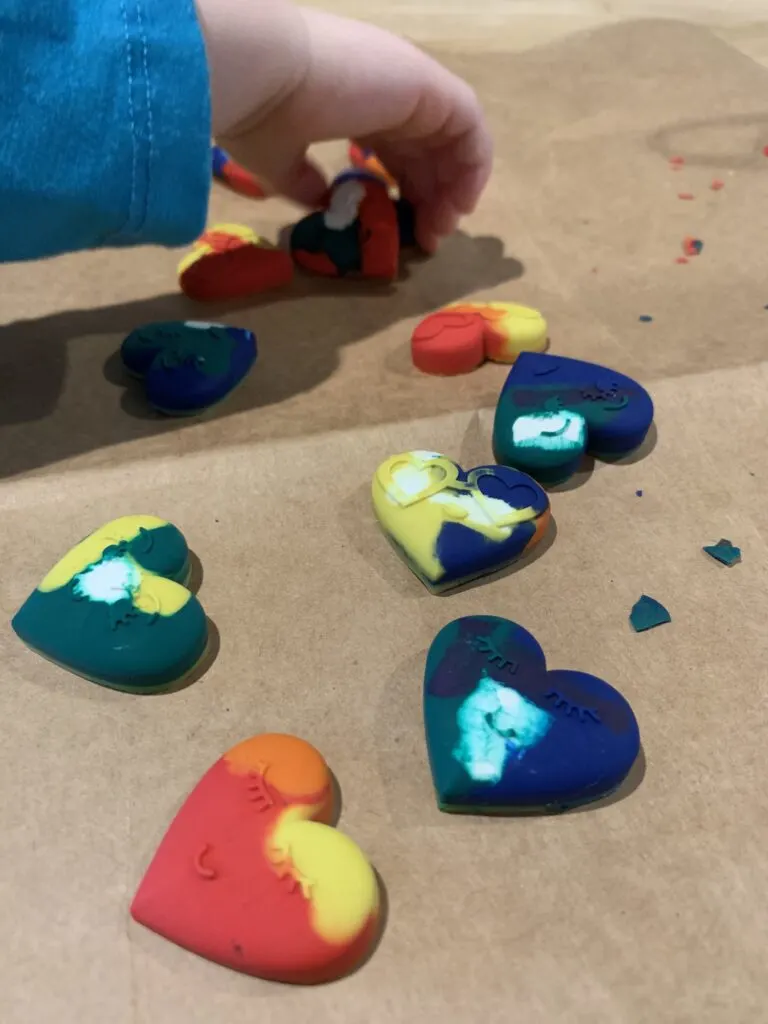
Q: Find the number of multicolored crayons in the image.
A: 11